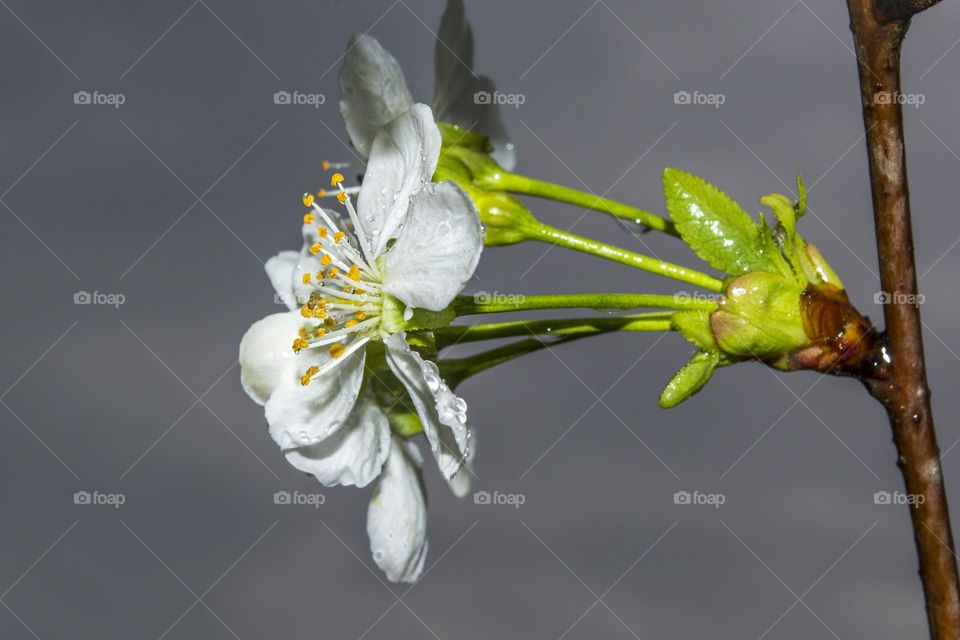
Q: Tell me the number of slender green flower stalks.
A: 5